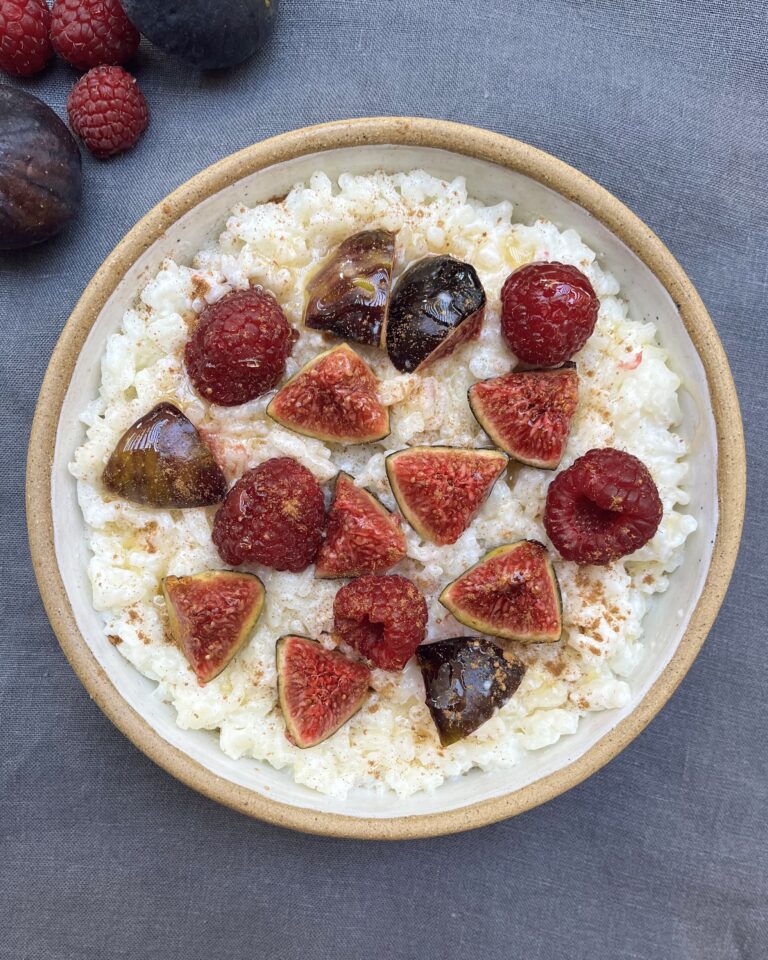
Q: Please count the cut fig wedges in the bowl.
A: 11